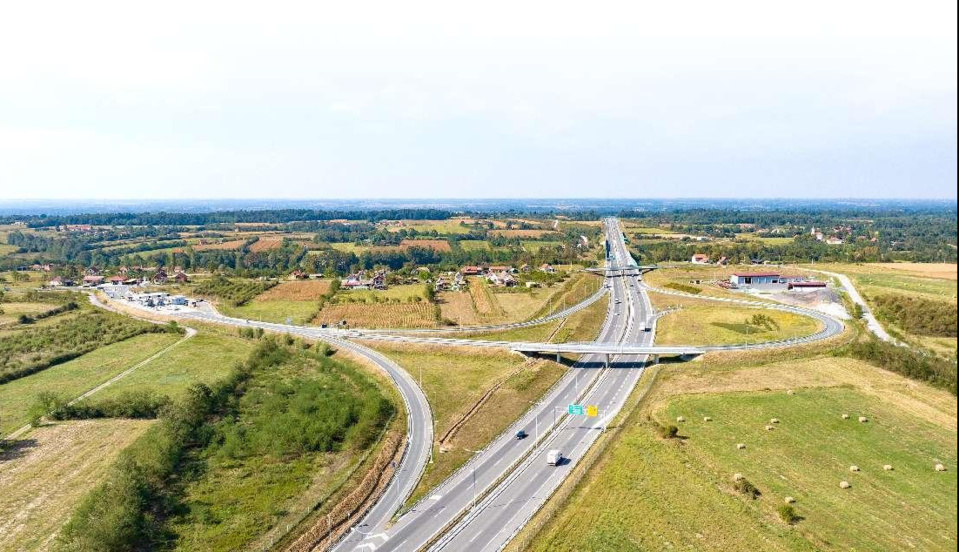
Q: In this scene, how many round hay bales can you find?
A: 14